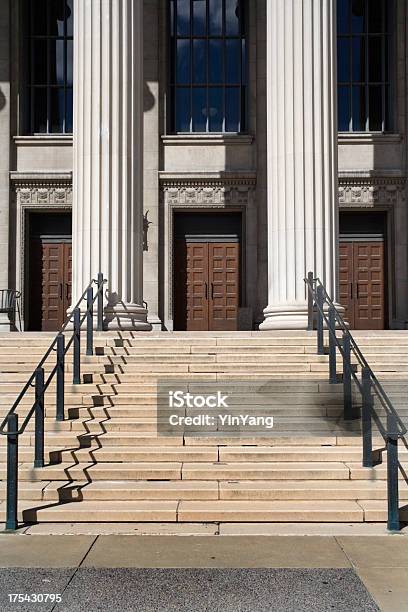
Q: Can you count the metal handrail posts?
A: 12